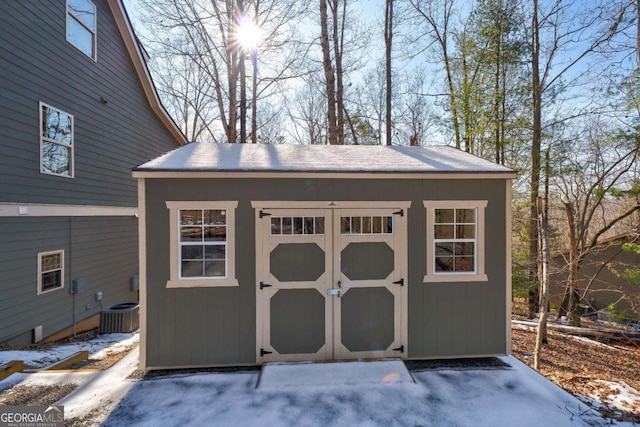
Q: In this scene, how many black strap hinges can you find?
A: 6